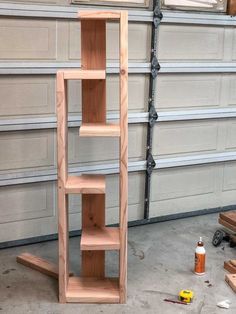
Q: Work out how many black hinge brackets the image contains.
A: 4